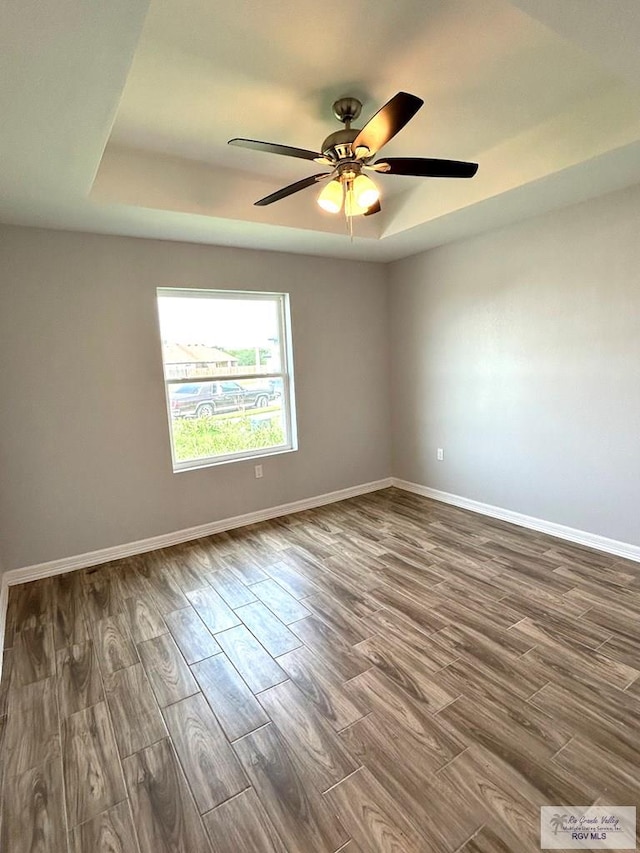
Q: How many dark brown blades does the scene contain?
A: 5